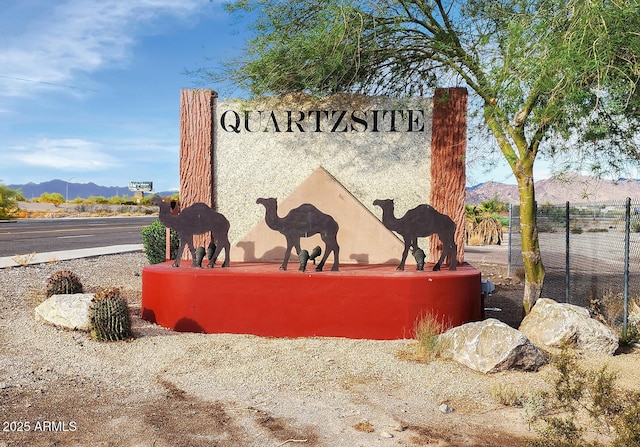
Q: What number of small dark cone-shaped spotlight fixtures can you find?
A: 5